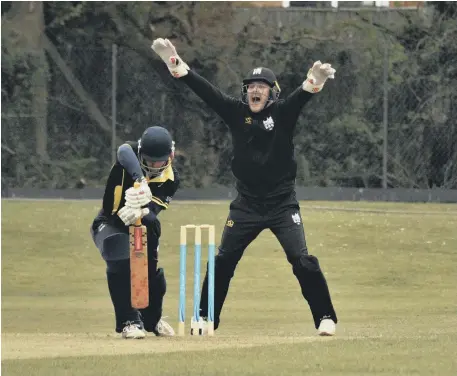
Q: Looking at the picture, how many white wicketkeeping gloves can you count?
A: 2